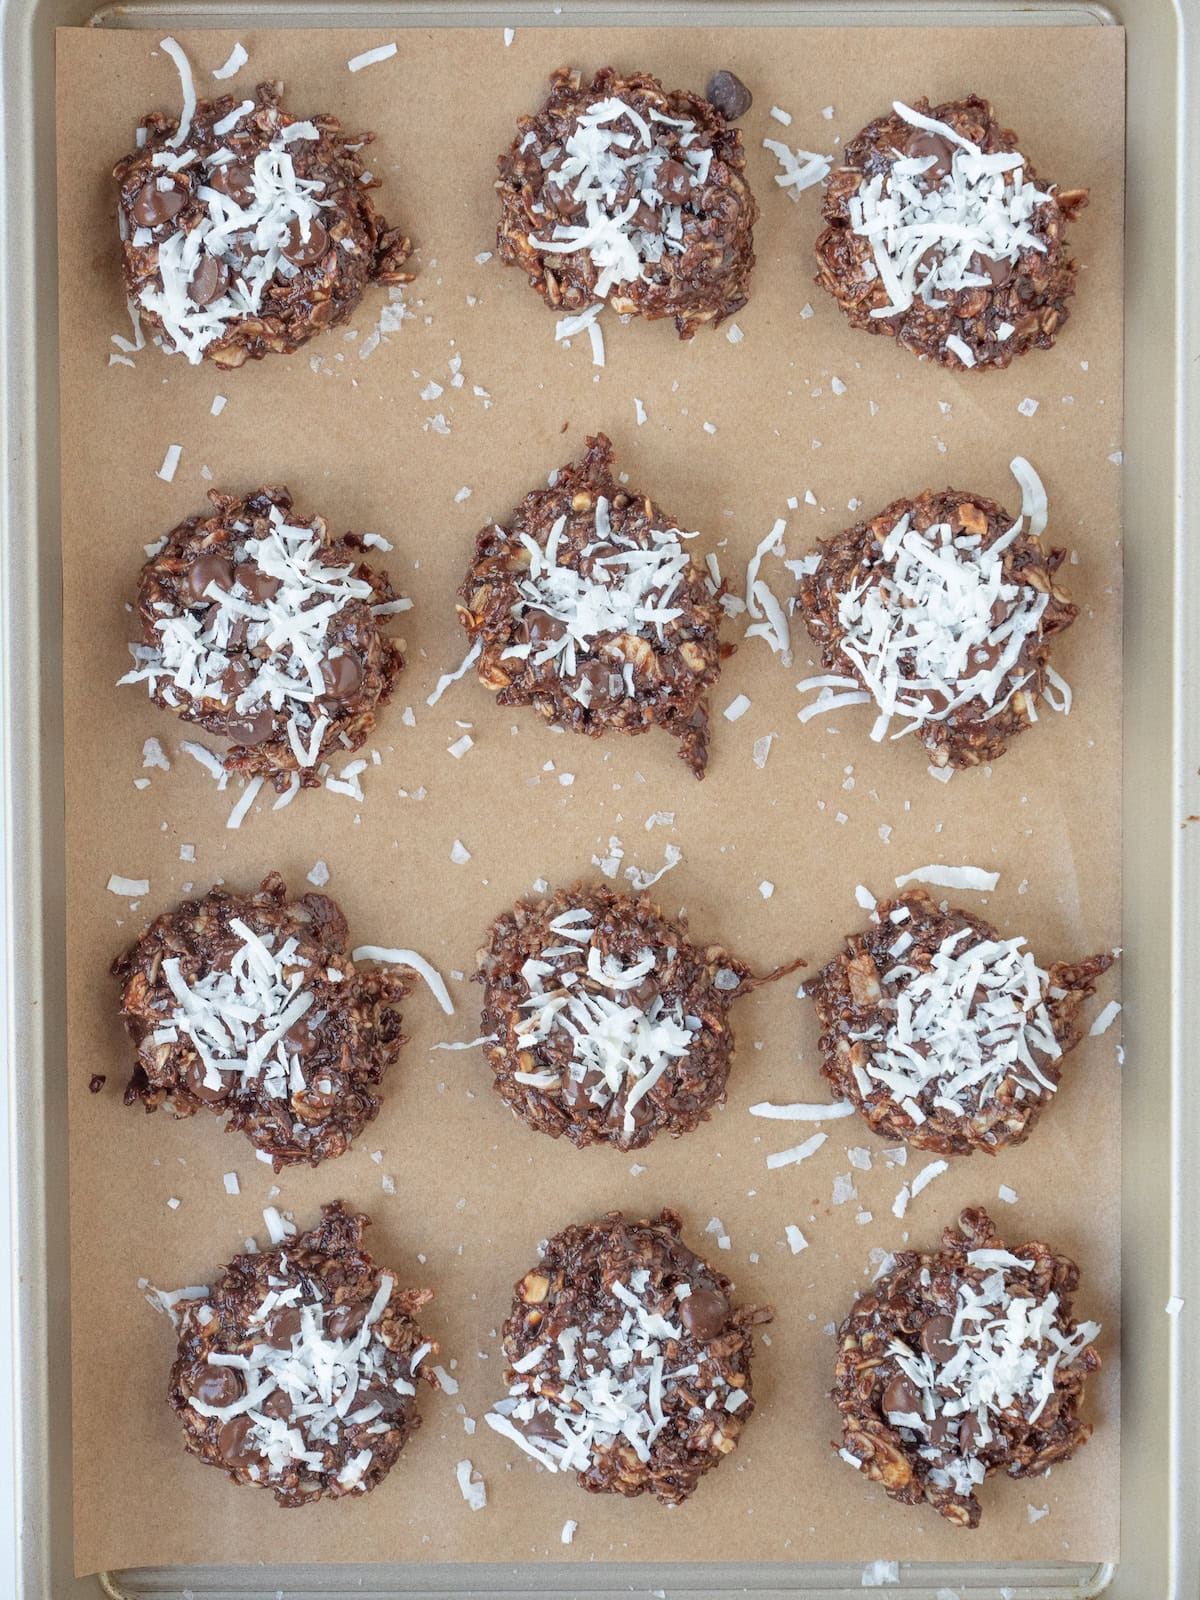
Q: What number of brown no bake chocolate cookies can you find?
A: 12